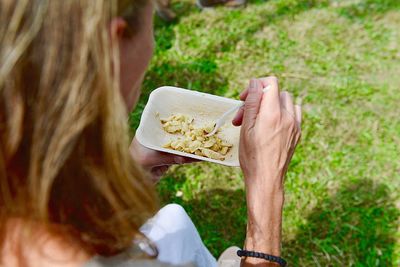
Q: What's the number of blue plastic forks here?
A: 0